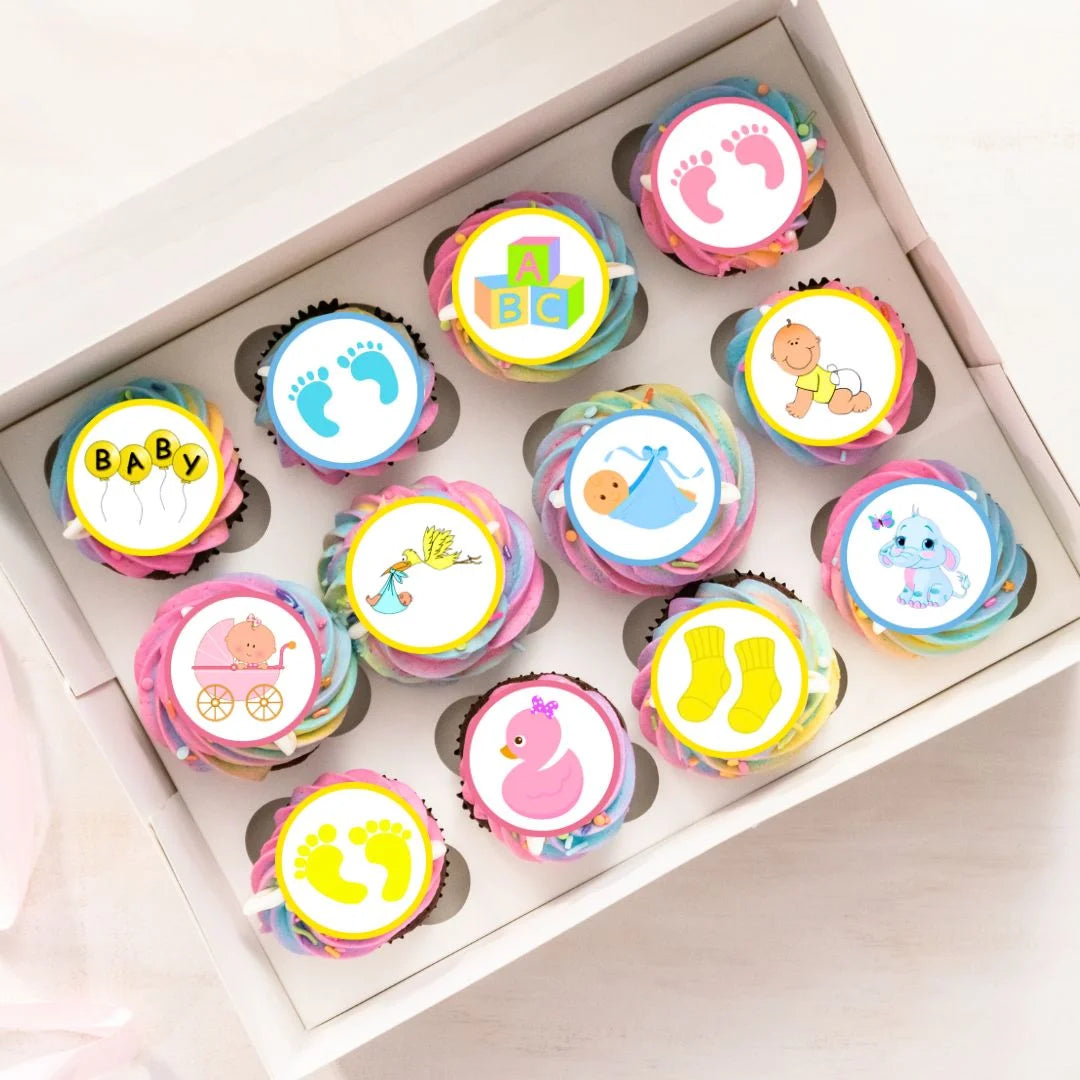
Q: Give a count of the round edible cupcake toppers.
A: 12